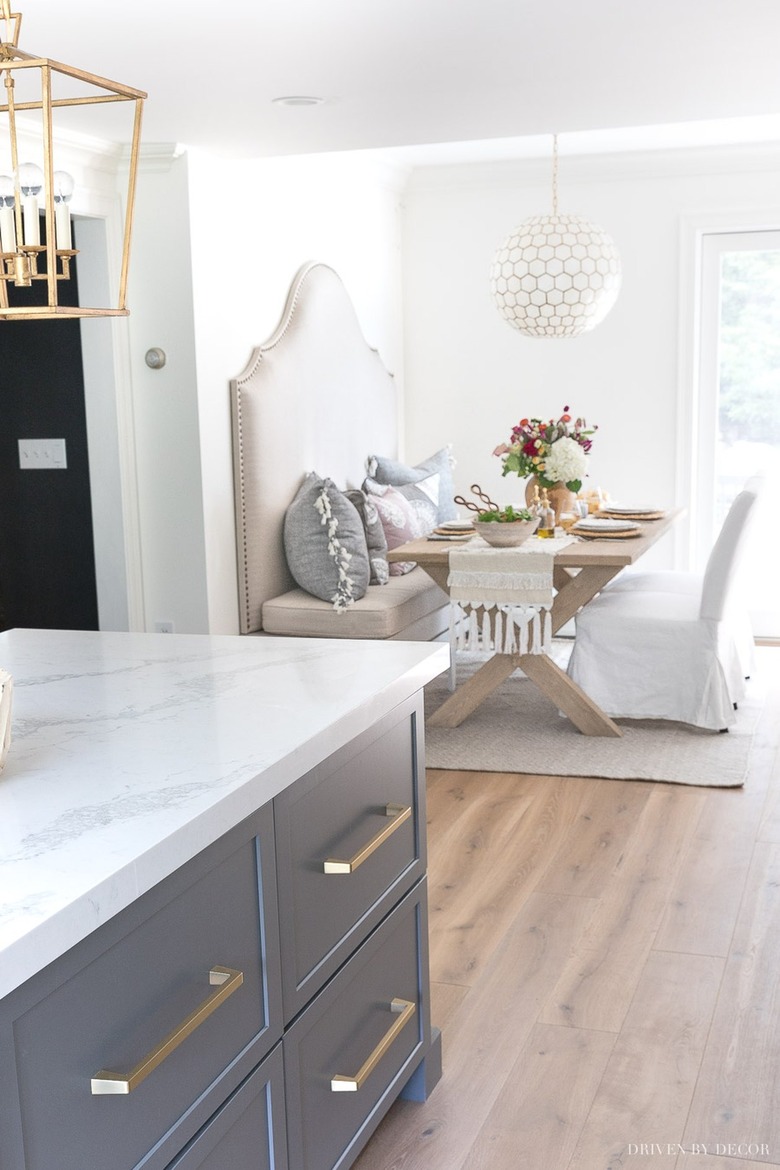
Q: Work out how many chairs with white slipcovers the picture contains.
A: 2